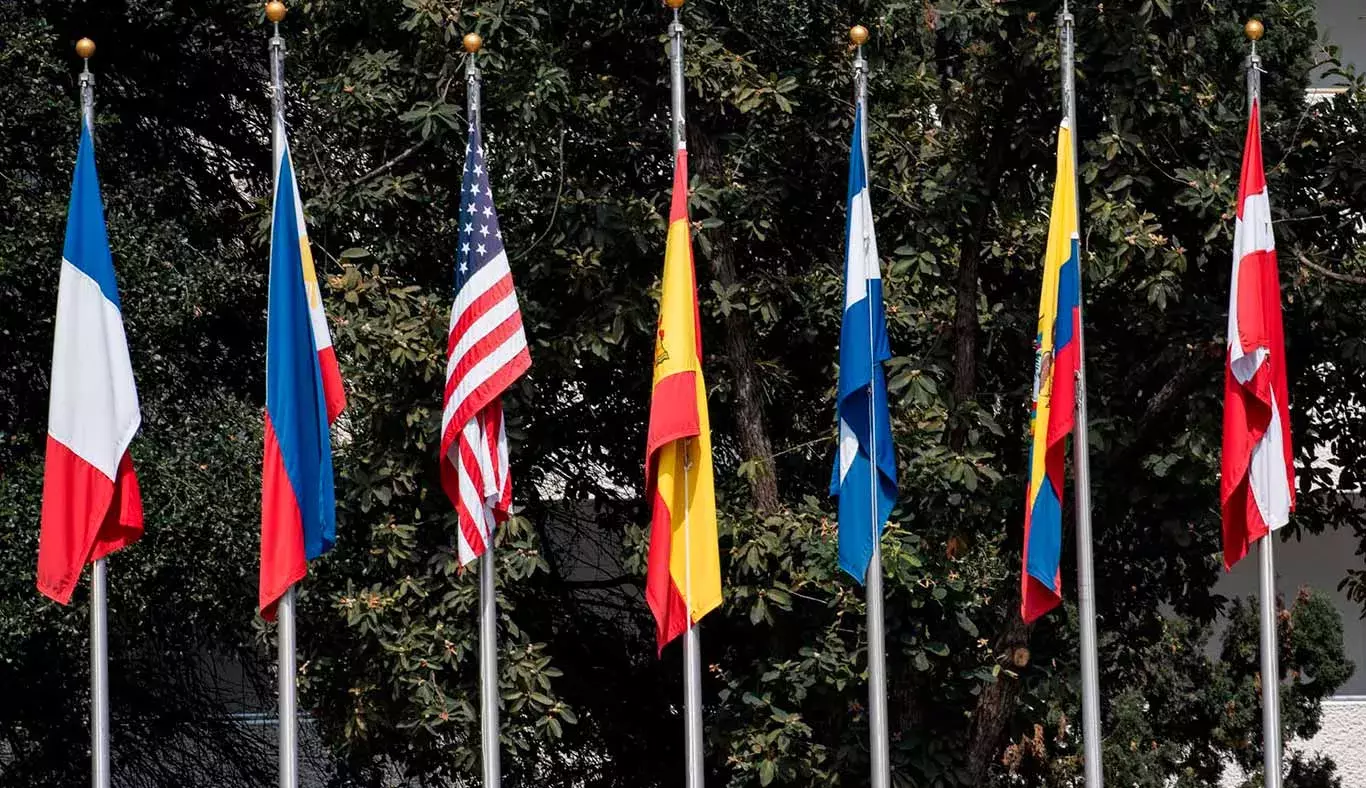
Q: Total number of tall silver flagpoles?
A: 7